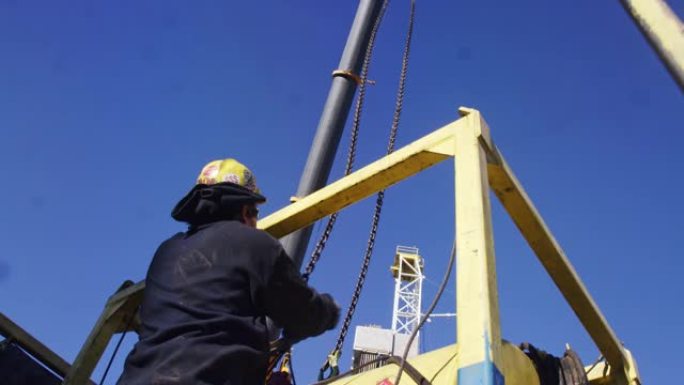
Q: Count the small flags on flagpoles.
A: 0